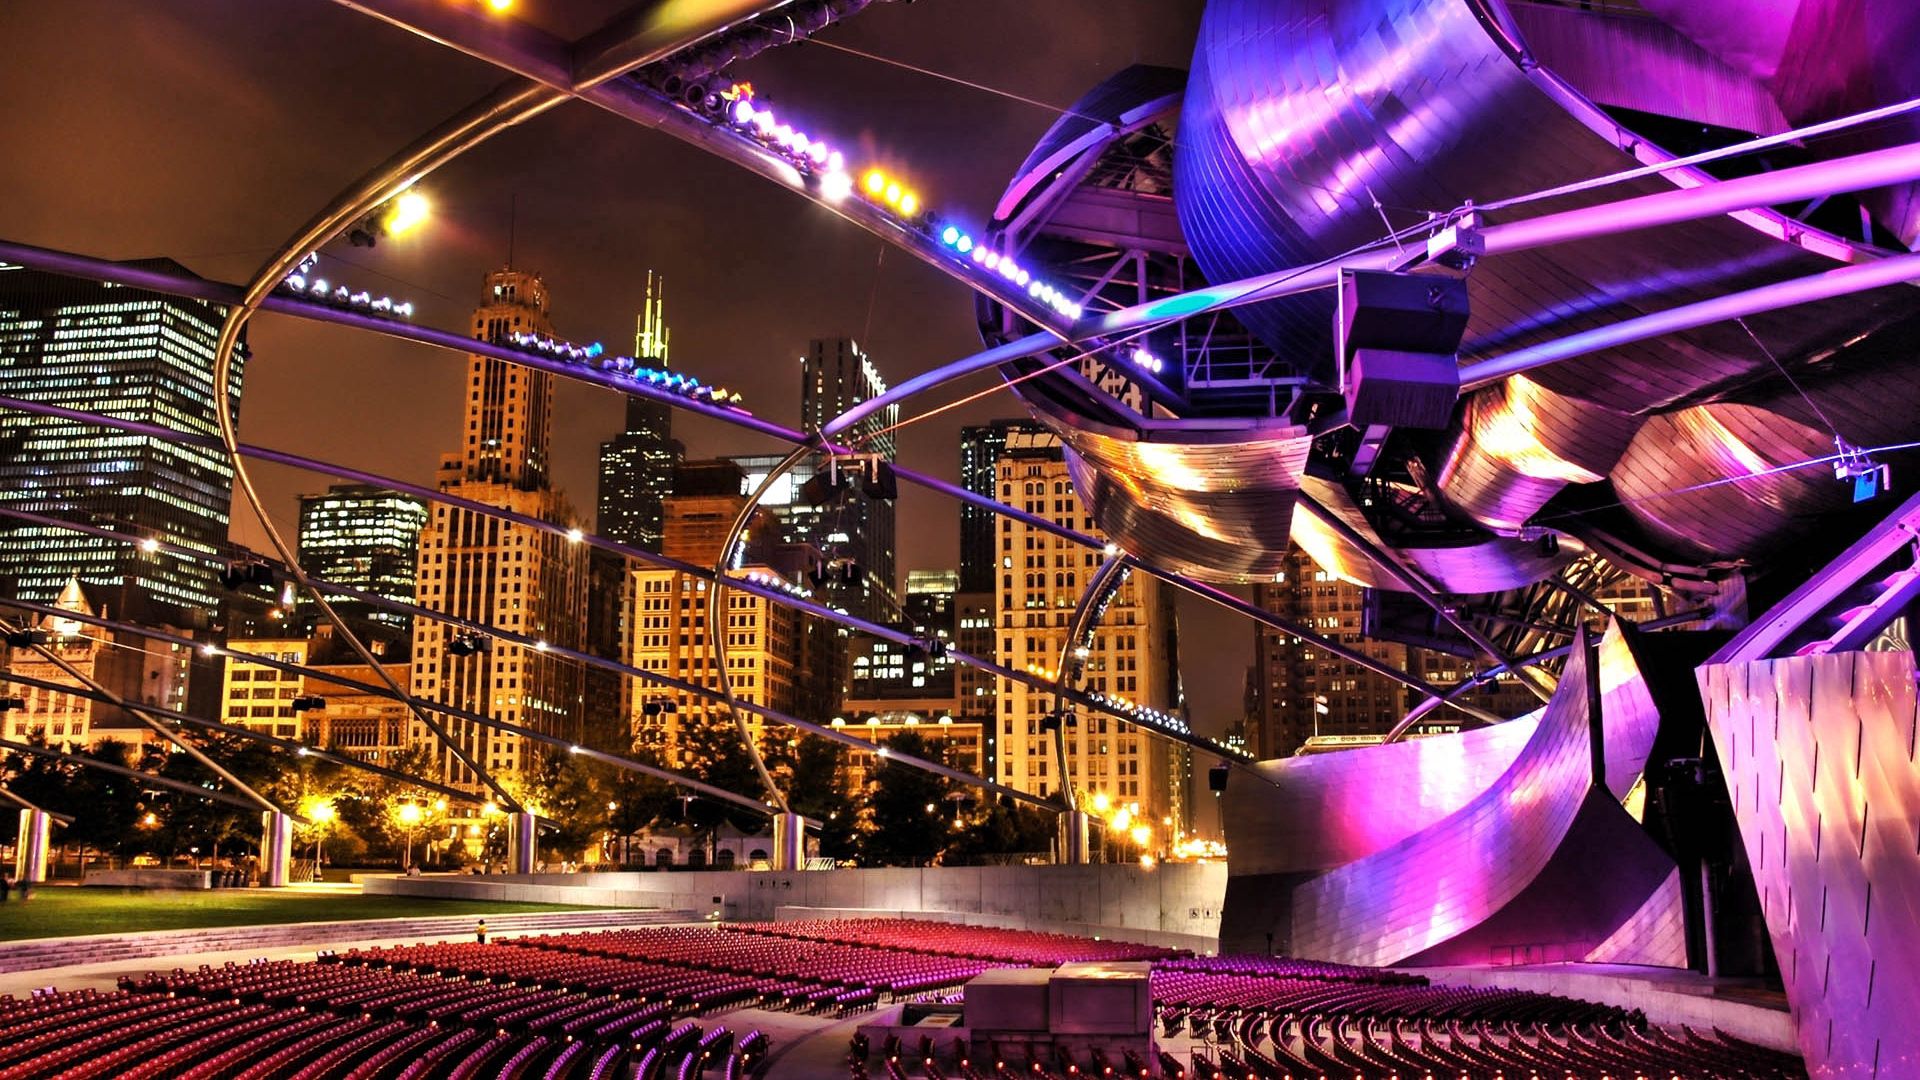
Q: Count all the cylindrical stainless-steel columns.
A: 5